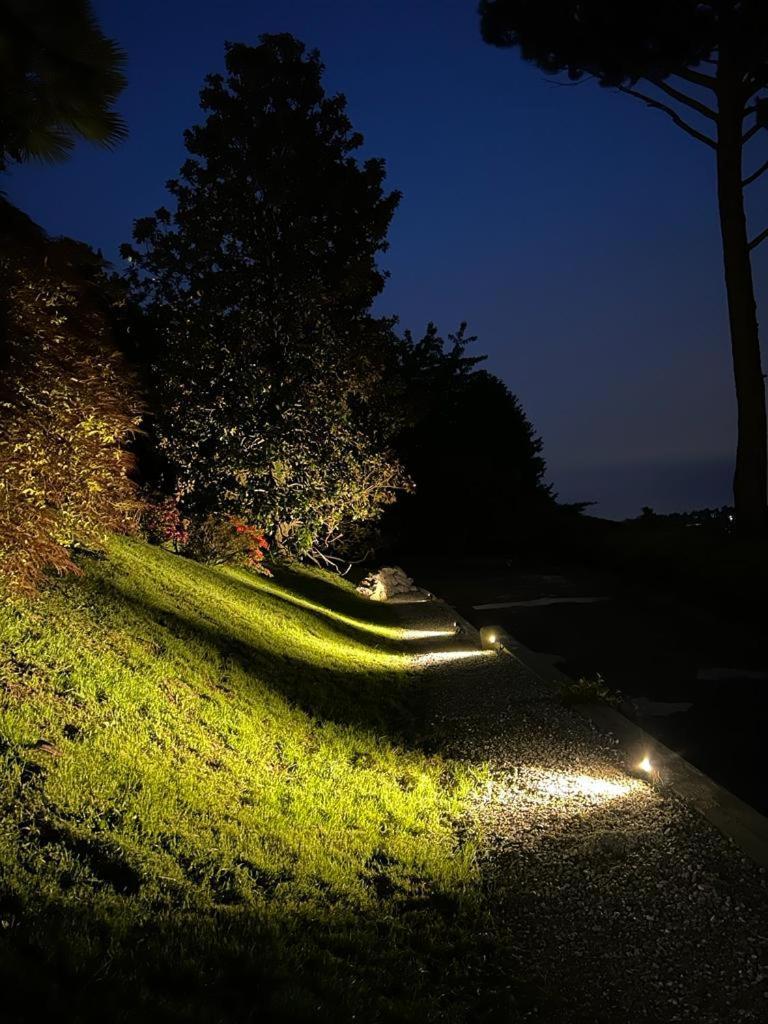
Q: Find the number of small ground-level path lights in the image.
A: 4